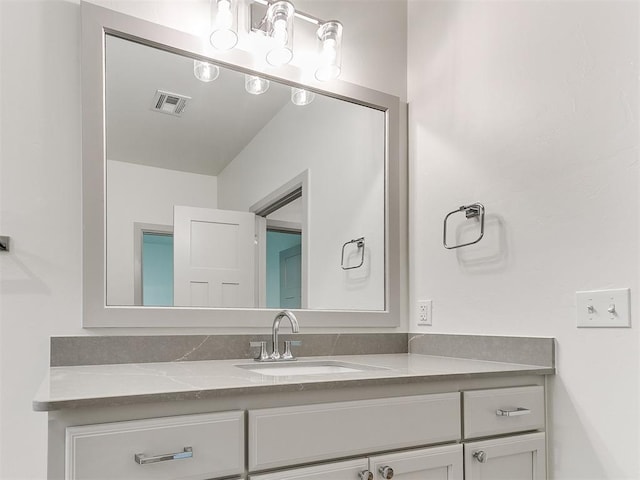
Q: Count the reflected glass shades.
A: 3